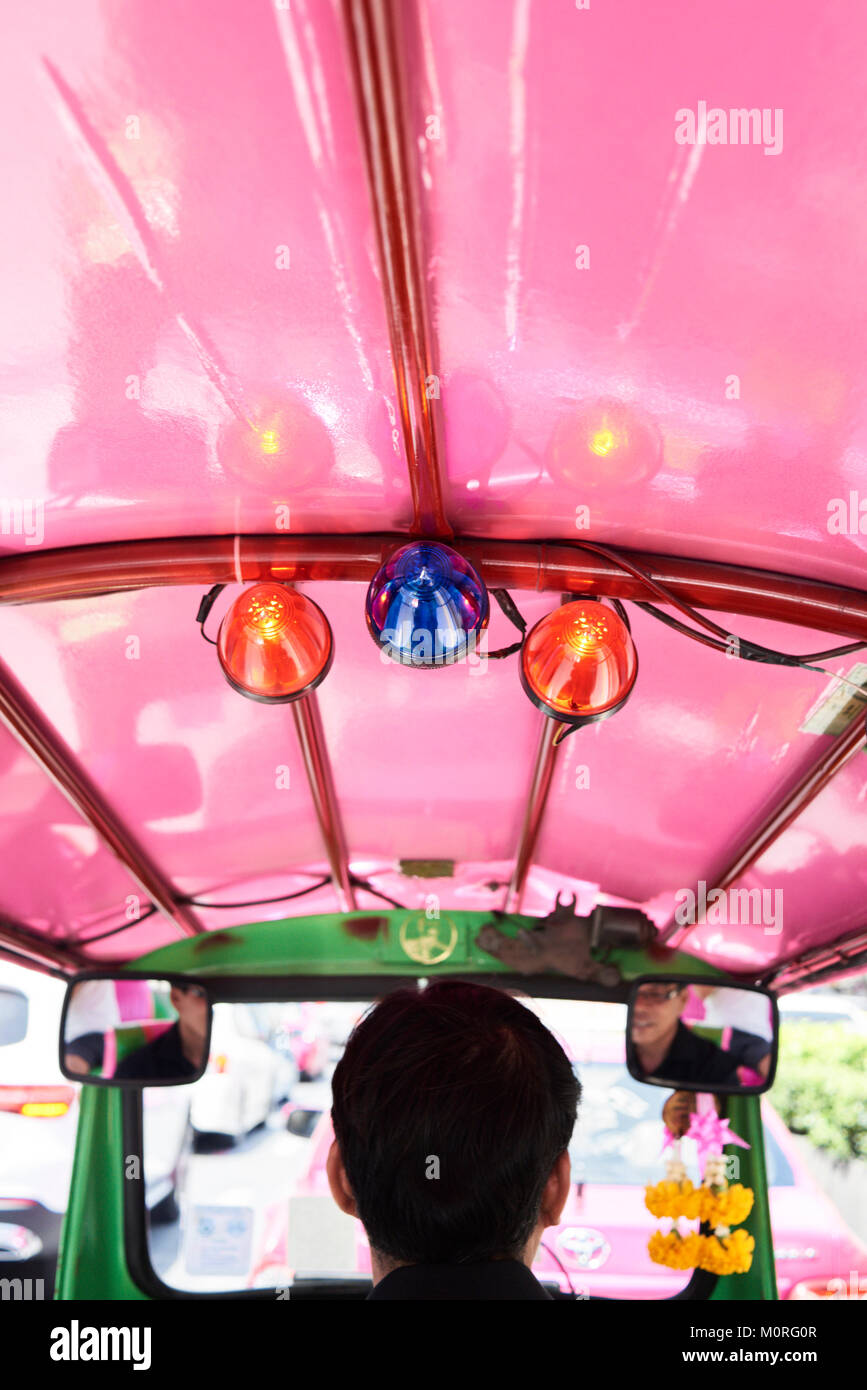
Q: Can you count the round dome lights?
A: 3